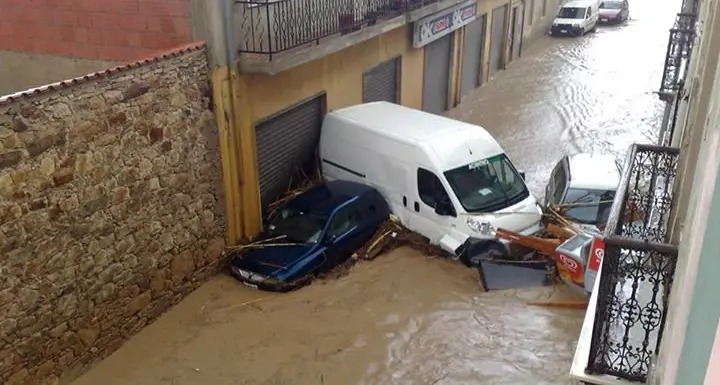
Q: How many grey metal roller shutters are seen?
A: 5